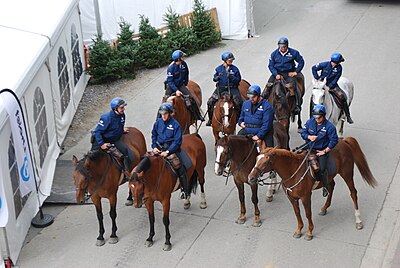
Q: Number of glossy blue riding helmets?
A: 8